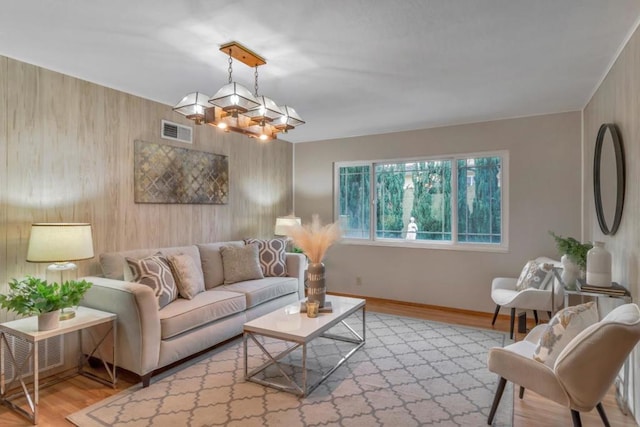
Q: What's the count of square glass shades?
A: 4